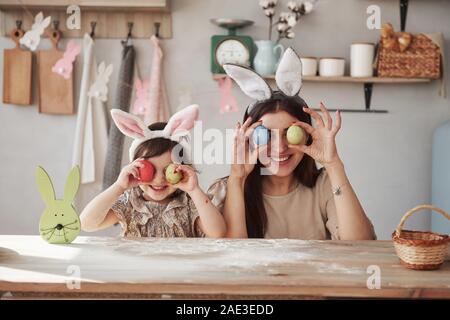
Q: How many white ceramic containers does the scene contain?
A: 3